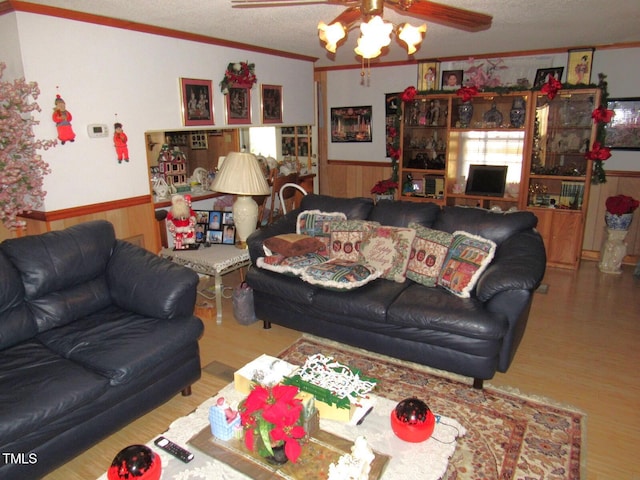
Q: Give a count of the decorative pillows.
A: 8